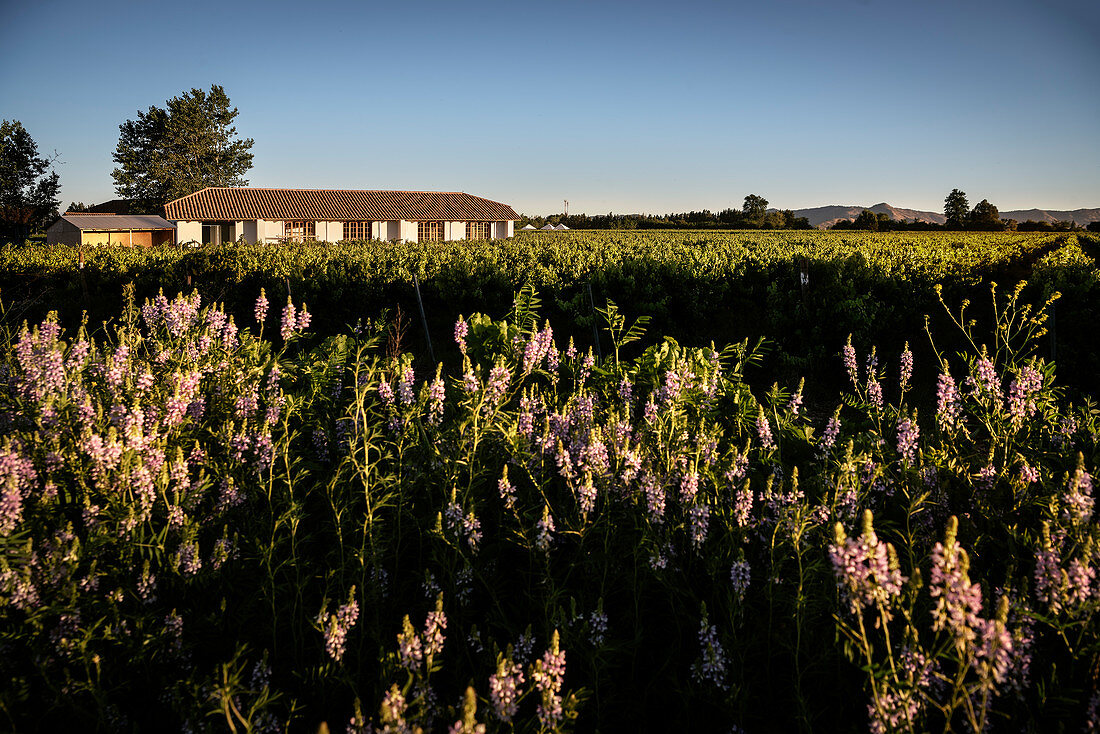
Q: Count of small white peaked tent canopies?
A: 3